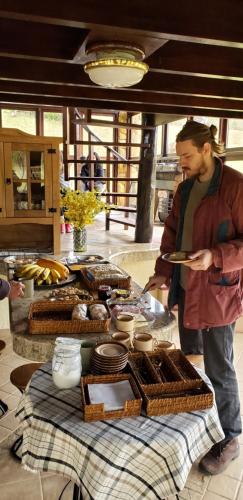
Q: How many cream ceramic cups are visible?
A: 4